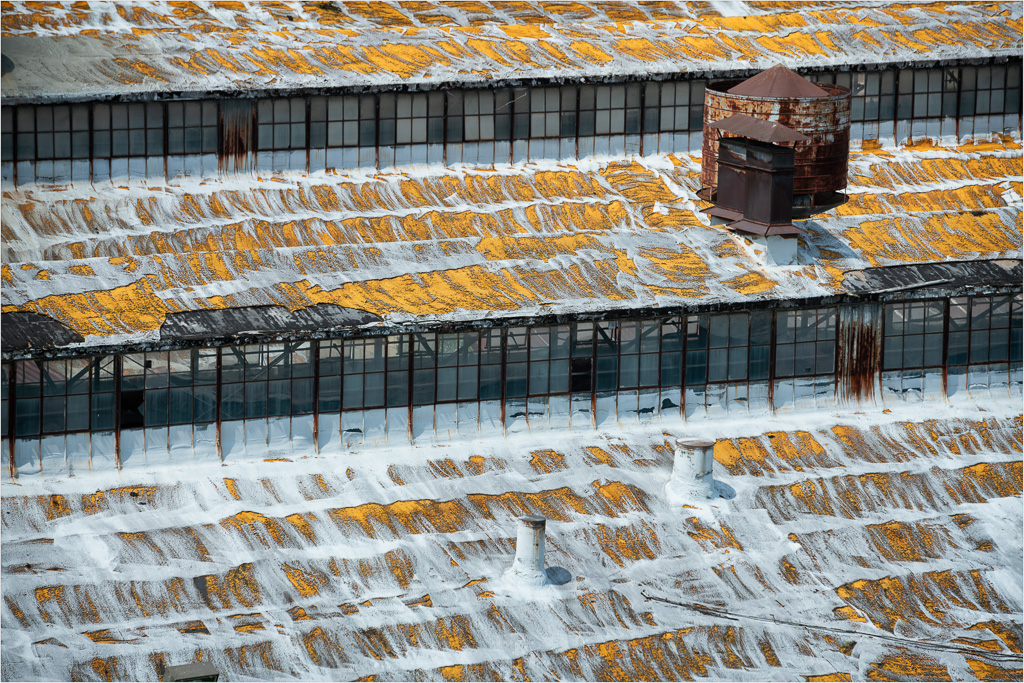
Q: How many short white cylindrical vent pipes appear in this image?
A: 2